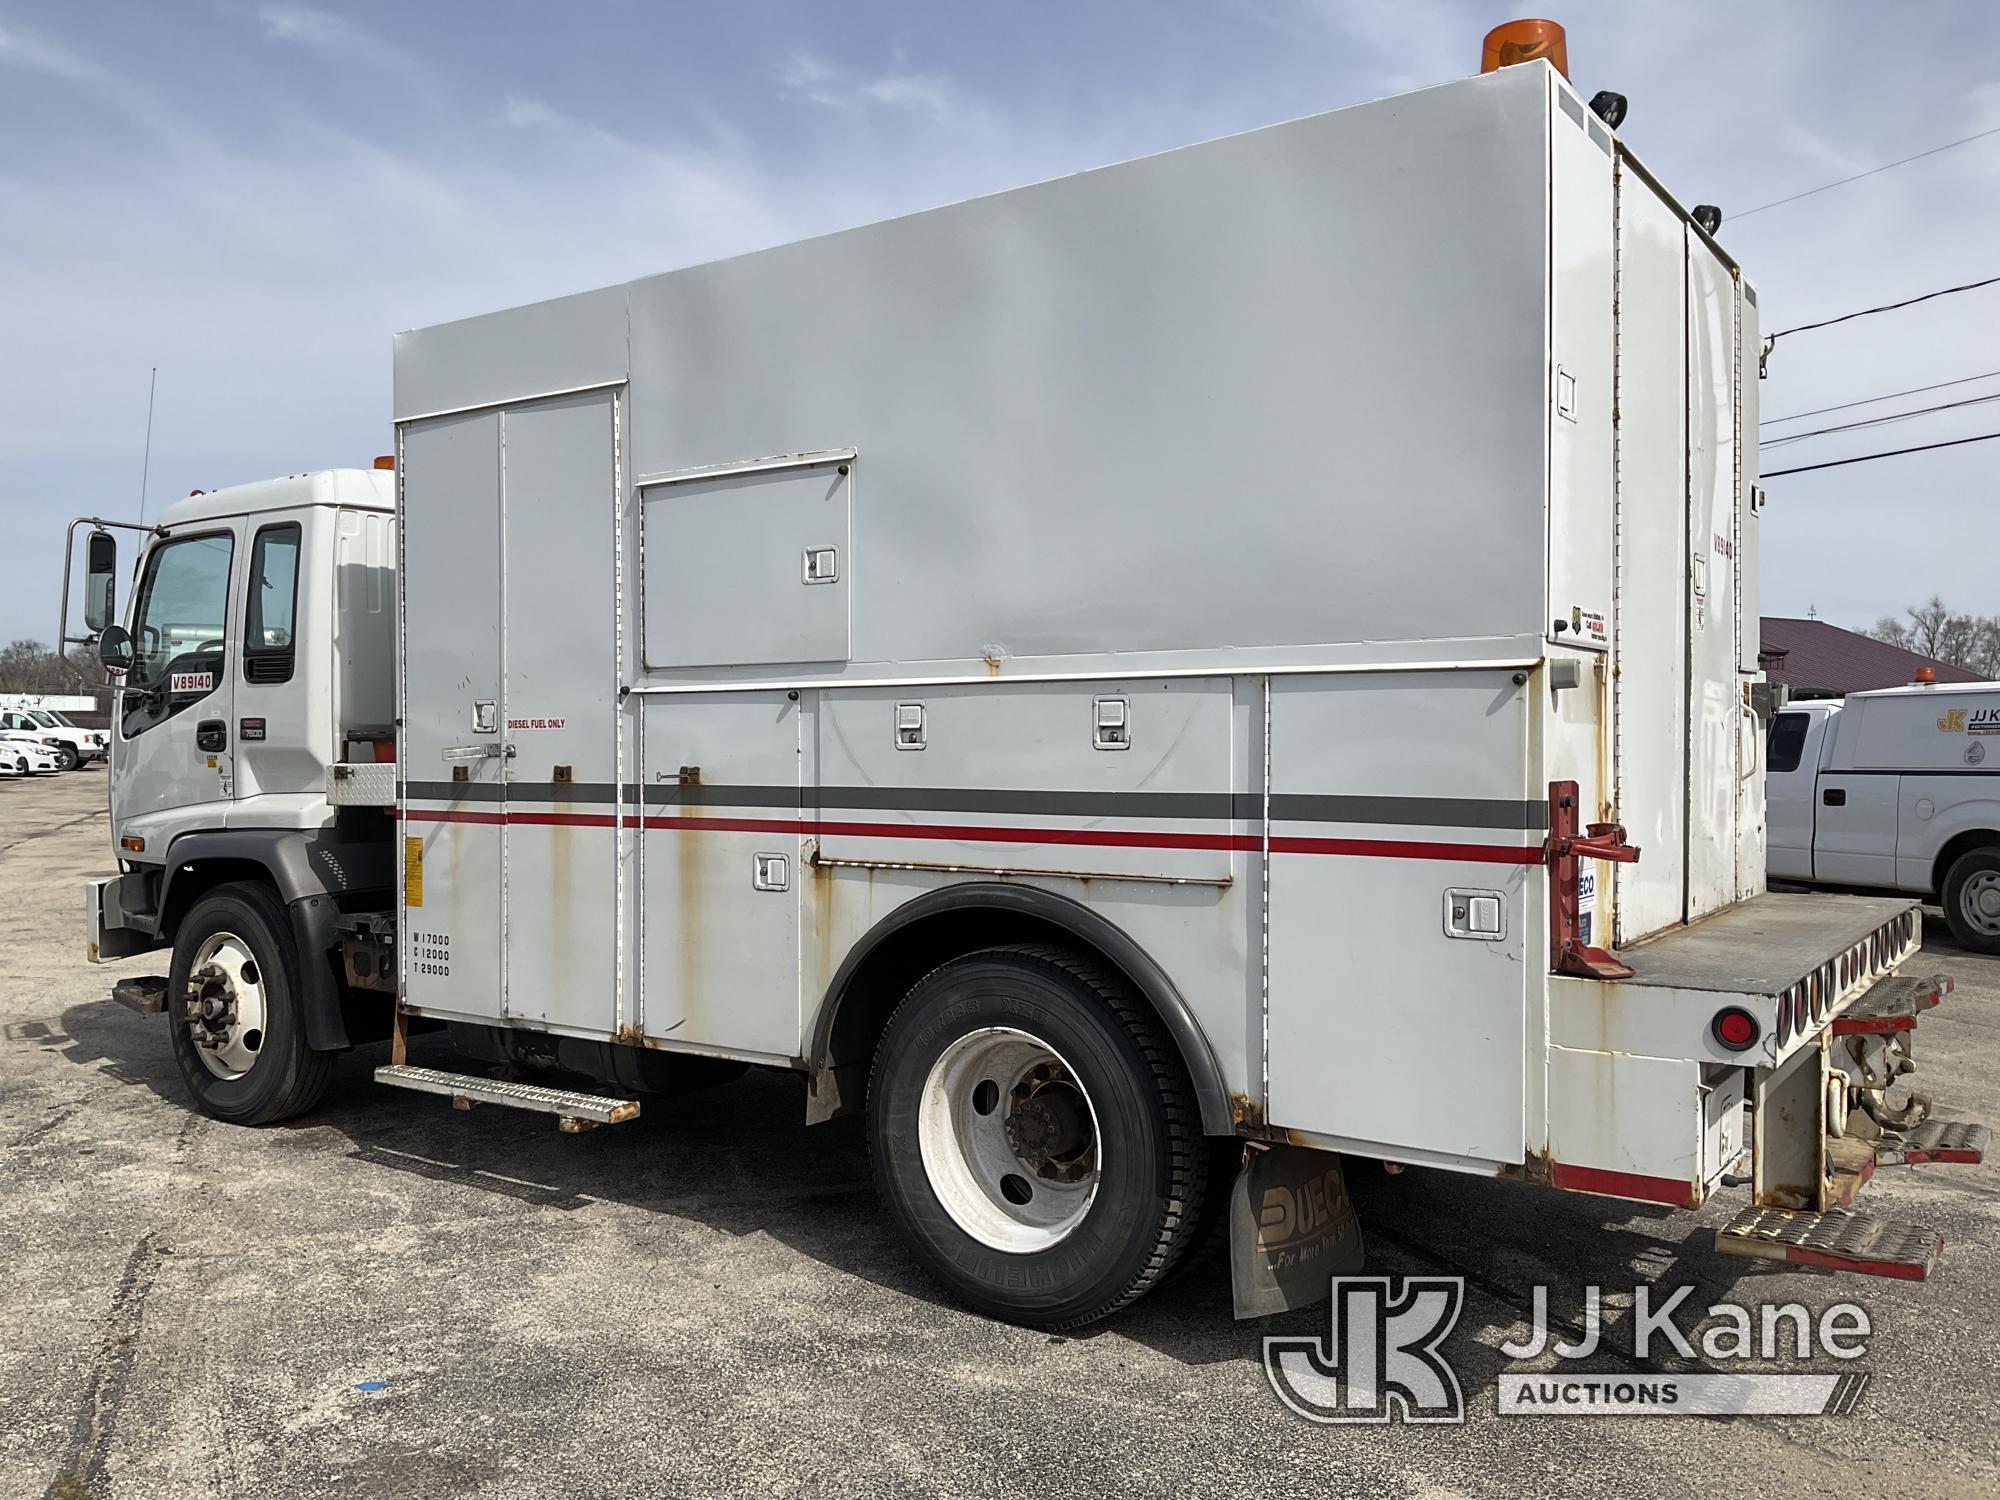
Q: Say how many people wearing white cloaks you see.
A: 0